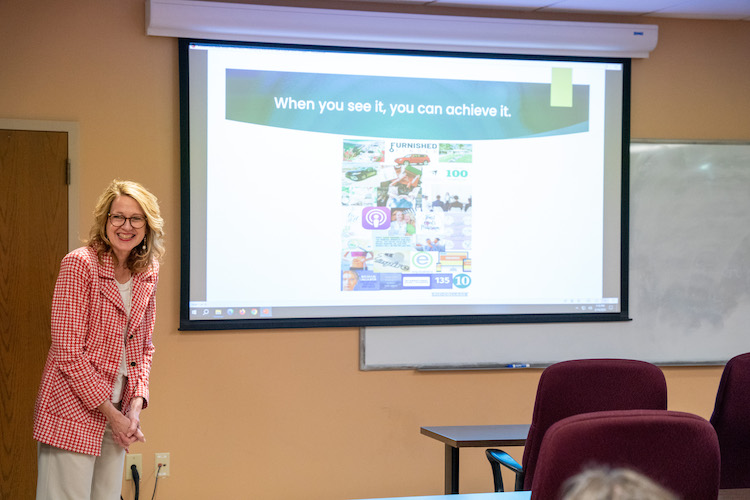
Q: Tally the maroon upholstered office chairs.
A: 3